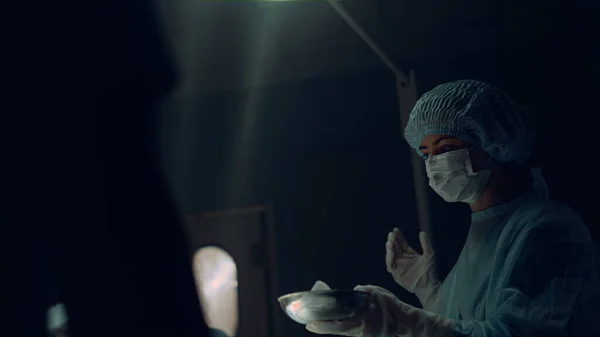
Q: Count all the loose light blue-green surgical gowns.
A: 1